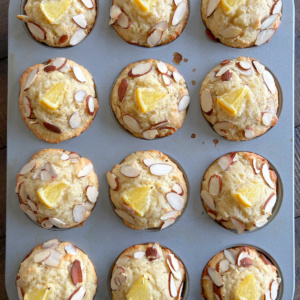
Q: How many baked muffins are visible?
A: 12